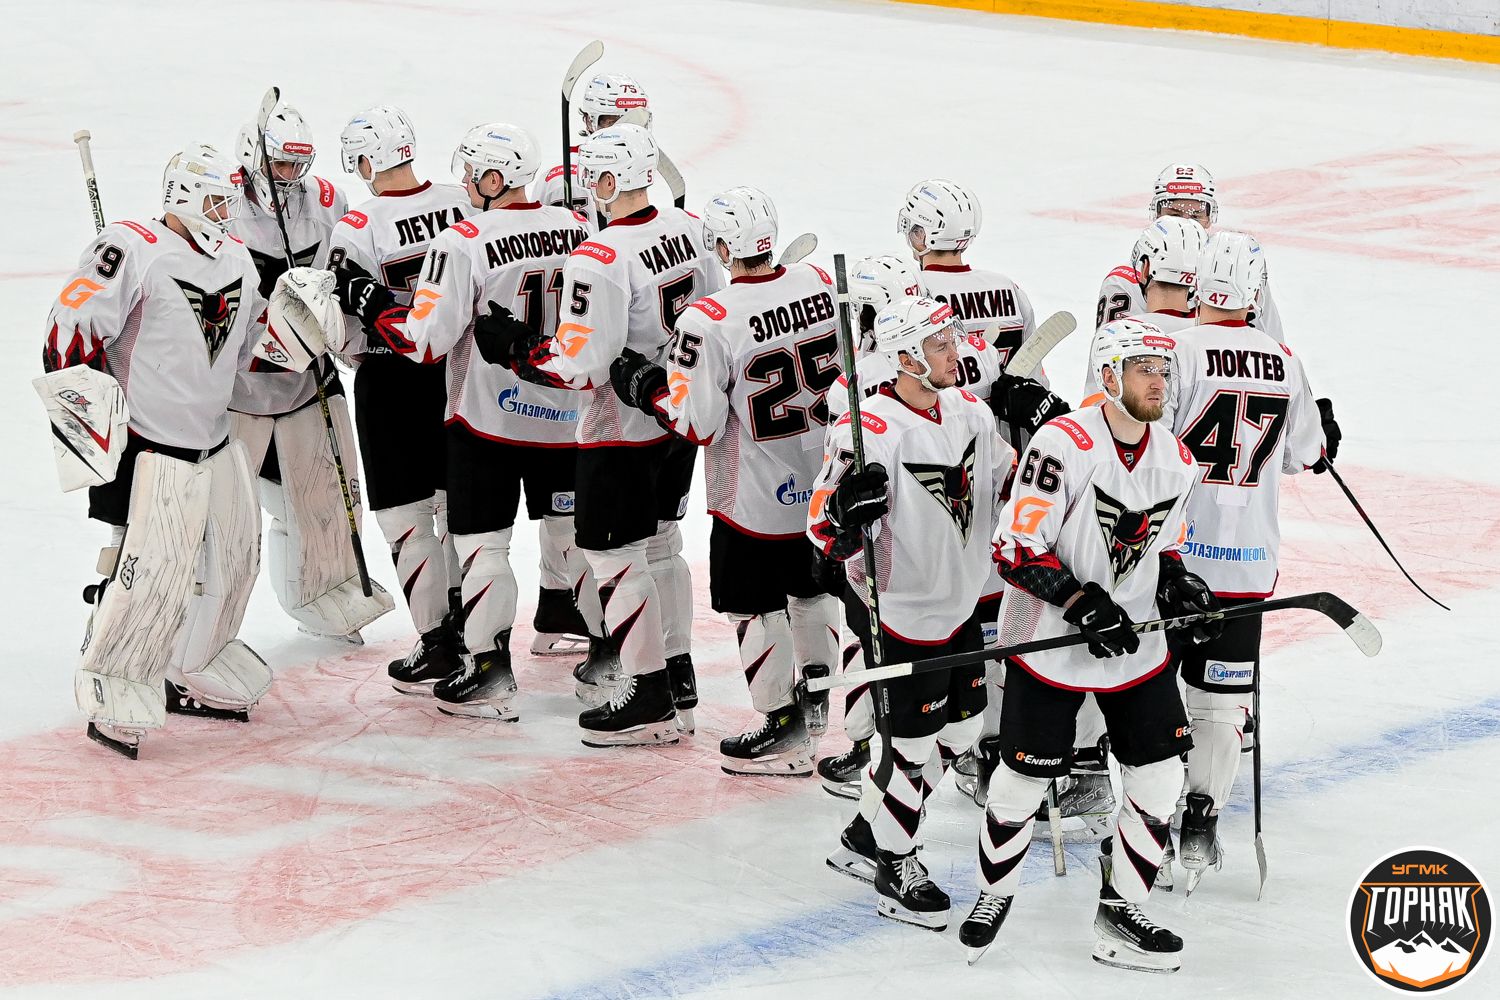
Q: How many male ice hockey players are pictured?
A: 14